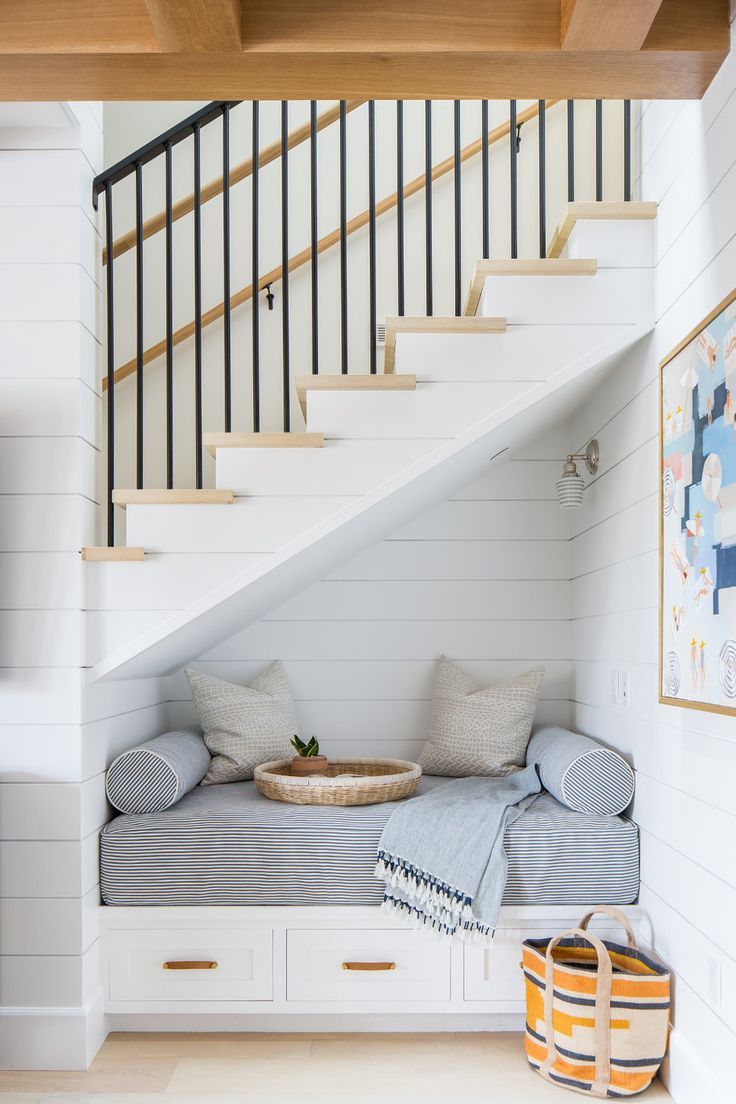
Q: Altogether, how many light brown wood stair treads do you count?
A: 7